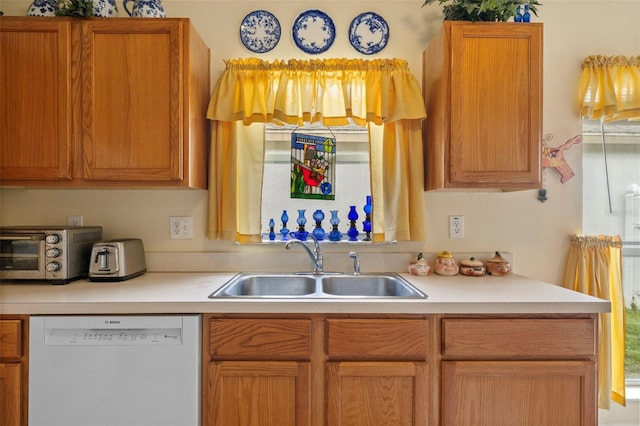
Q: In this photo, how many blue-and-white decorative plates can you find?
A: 3